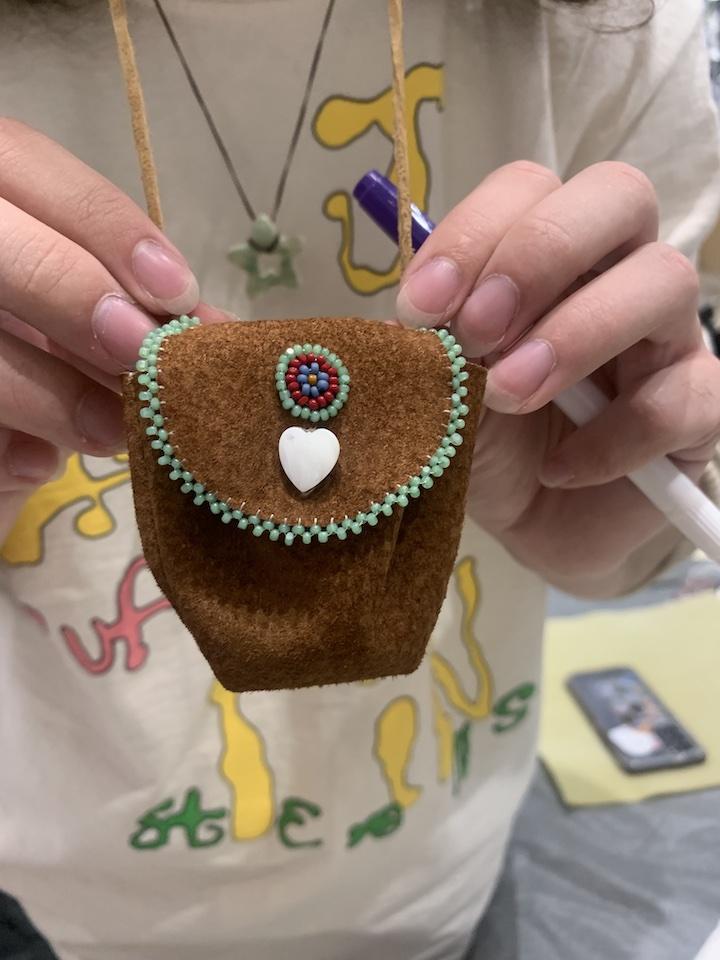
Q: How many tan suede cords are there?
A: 2